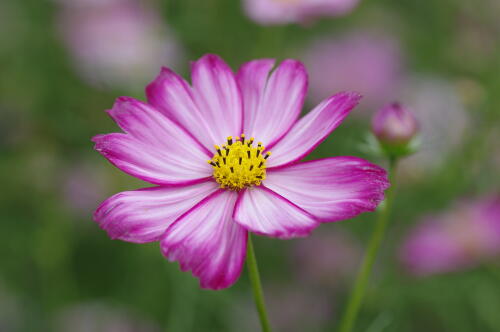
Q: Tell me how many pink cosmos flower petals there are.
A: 8